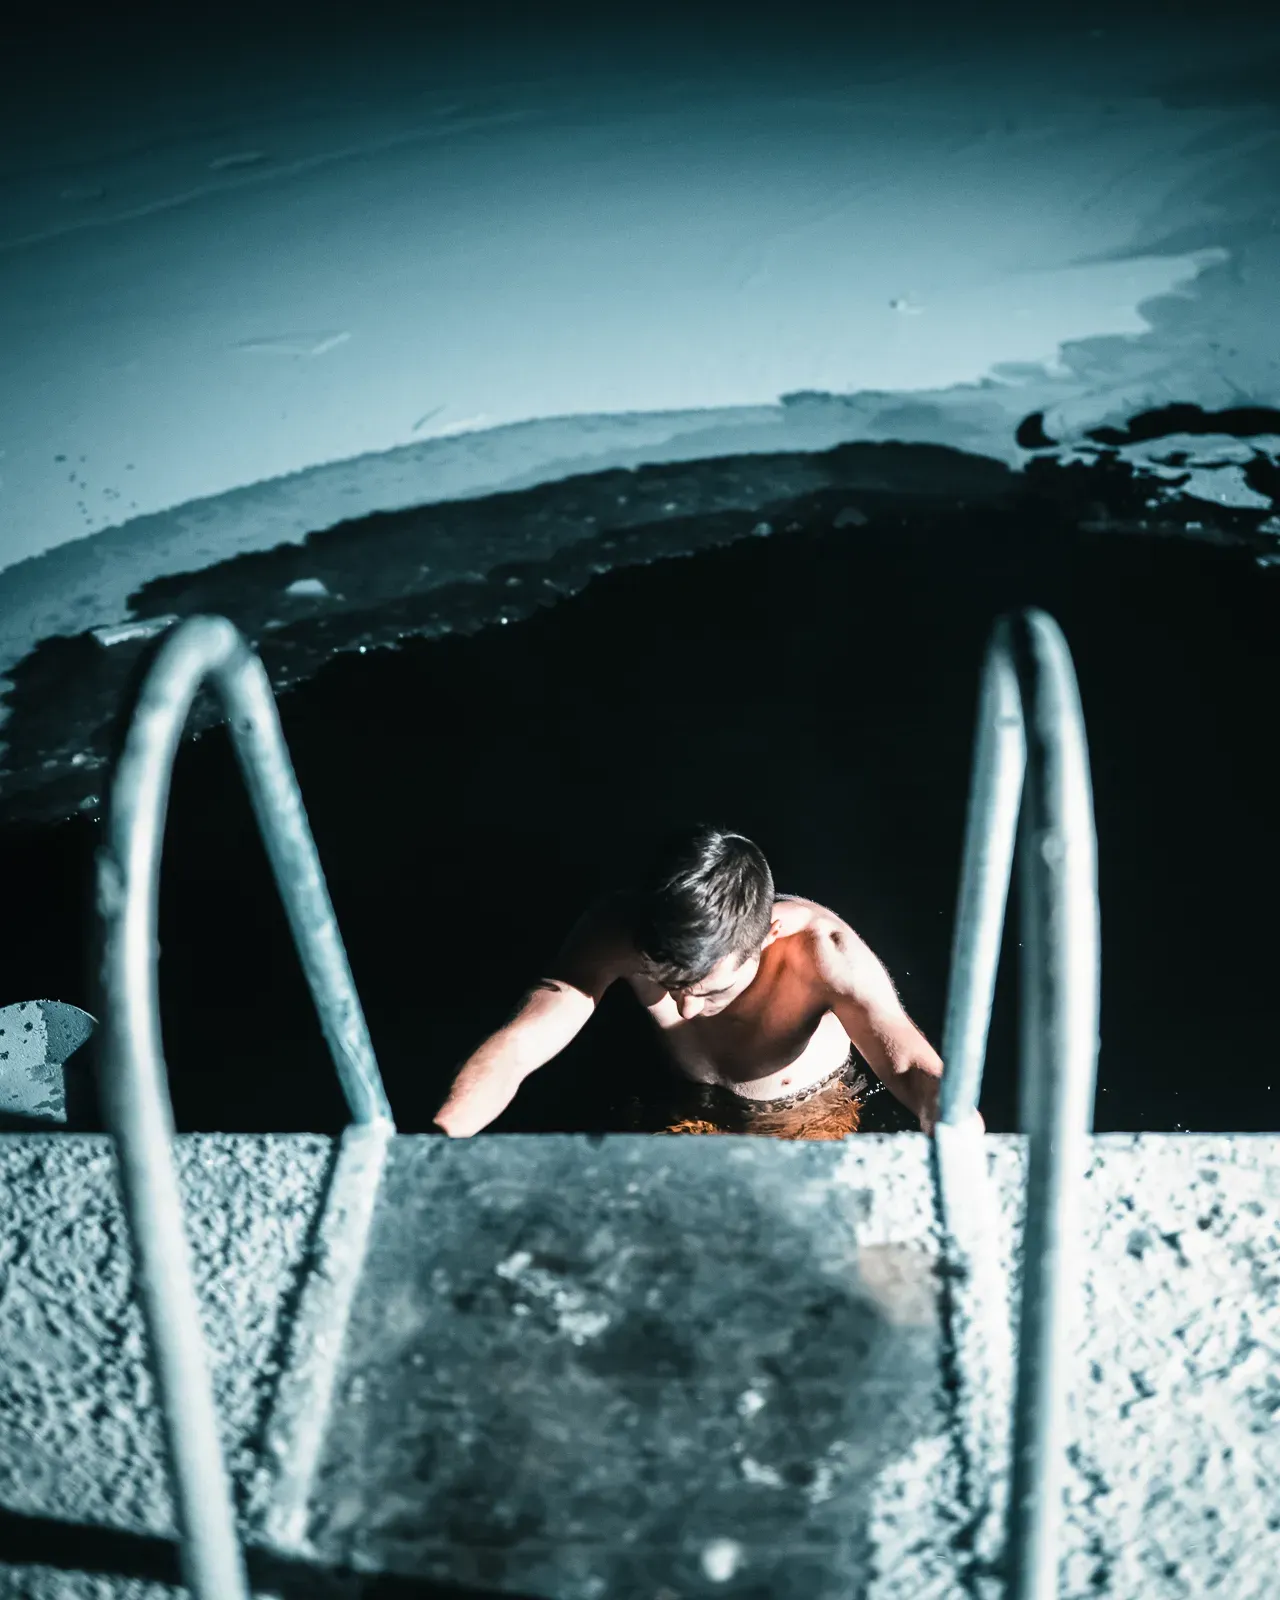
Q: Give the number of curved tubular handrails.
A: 2